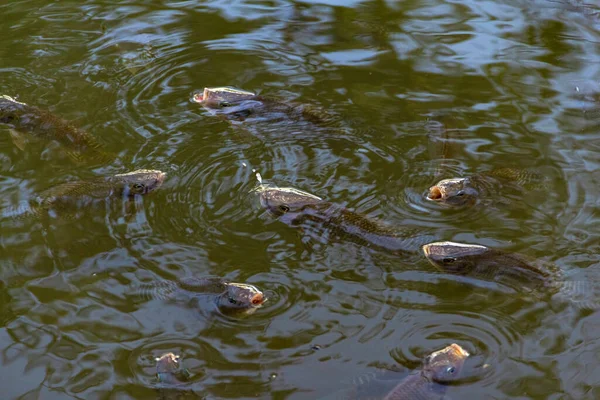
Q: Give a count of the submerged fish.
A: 9